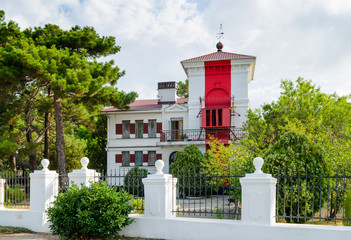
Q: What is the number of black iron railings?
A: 4